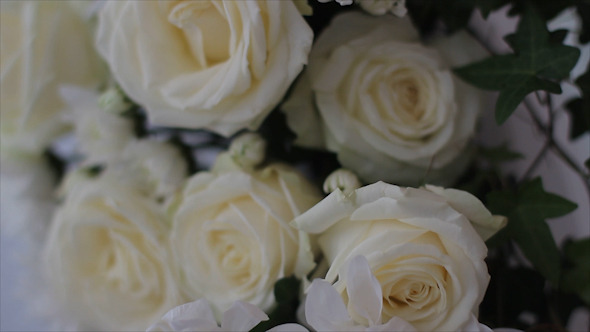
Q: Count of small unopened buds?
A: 3